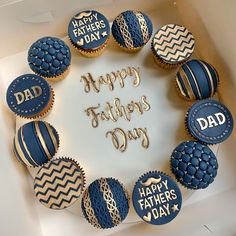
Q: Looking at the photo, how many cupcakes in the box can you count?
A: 12